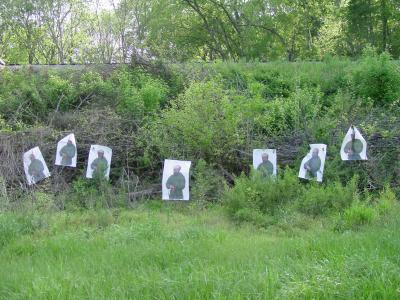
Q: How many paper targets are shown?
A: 7